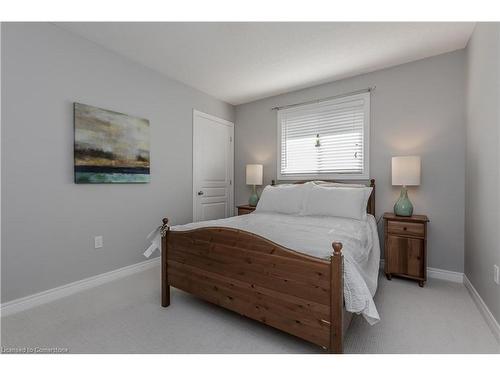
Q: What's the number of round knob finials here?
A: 4